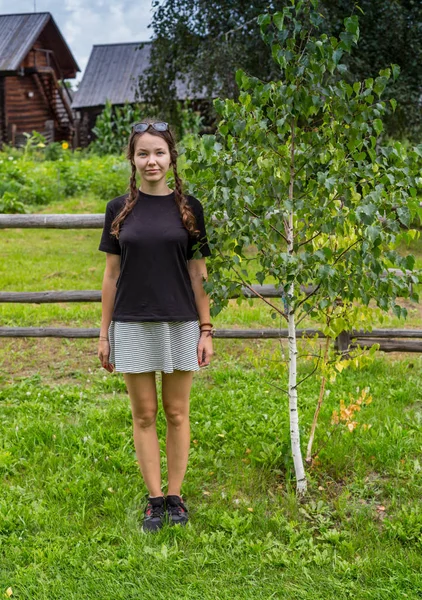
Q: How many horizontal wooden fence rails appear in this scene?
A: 3